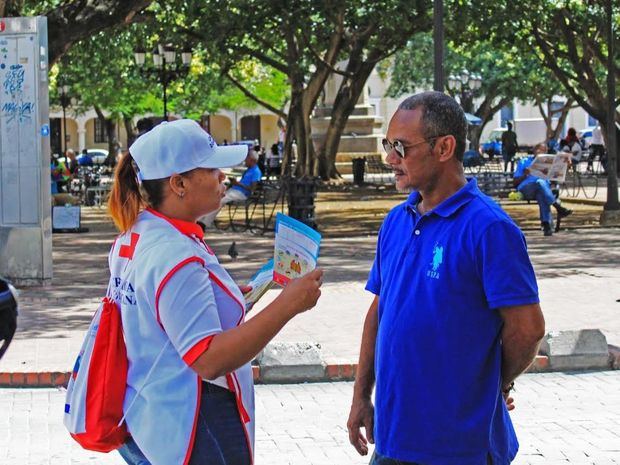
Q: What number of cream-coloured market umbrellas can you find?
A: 0